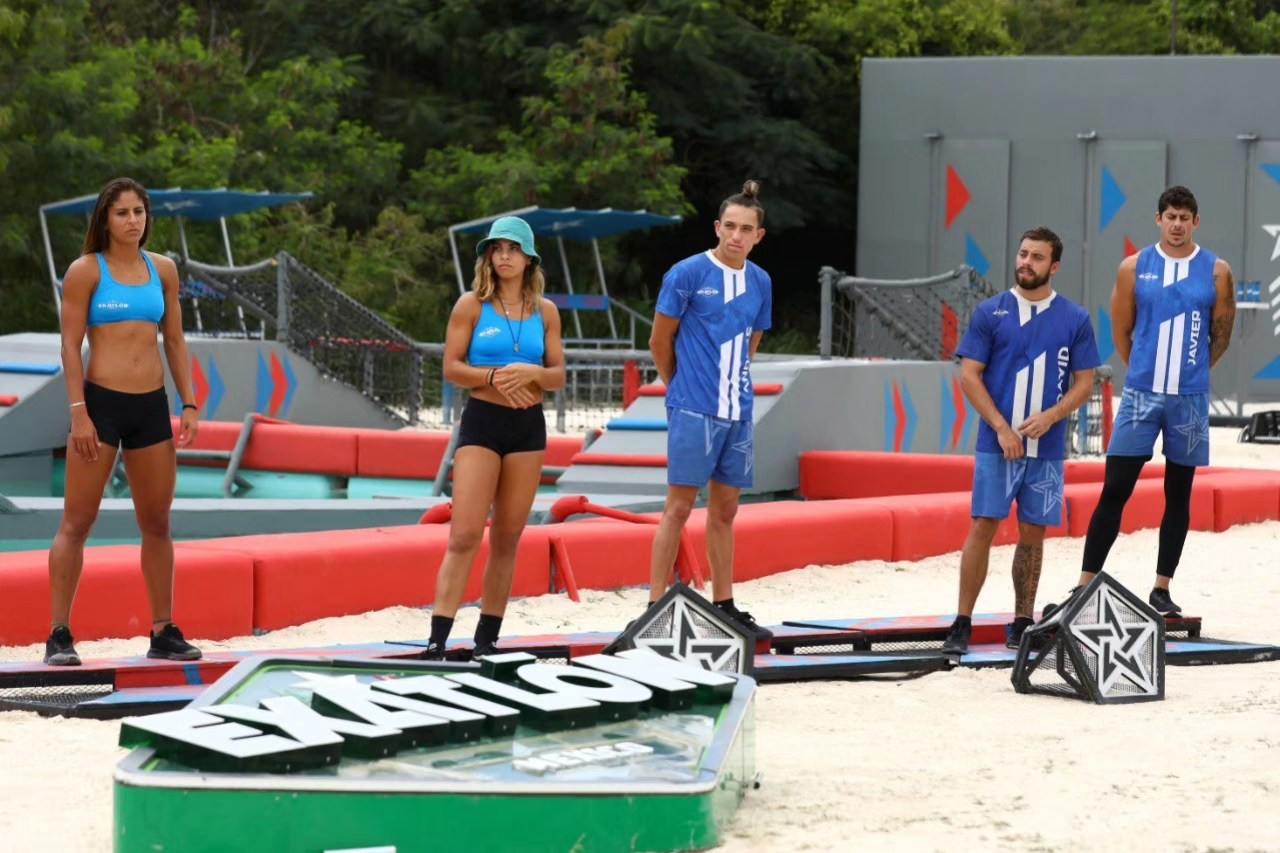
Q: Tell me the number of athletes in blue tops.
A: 5